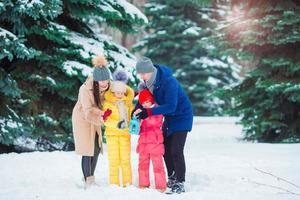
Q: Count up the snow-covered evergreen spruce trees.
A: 3